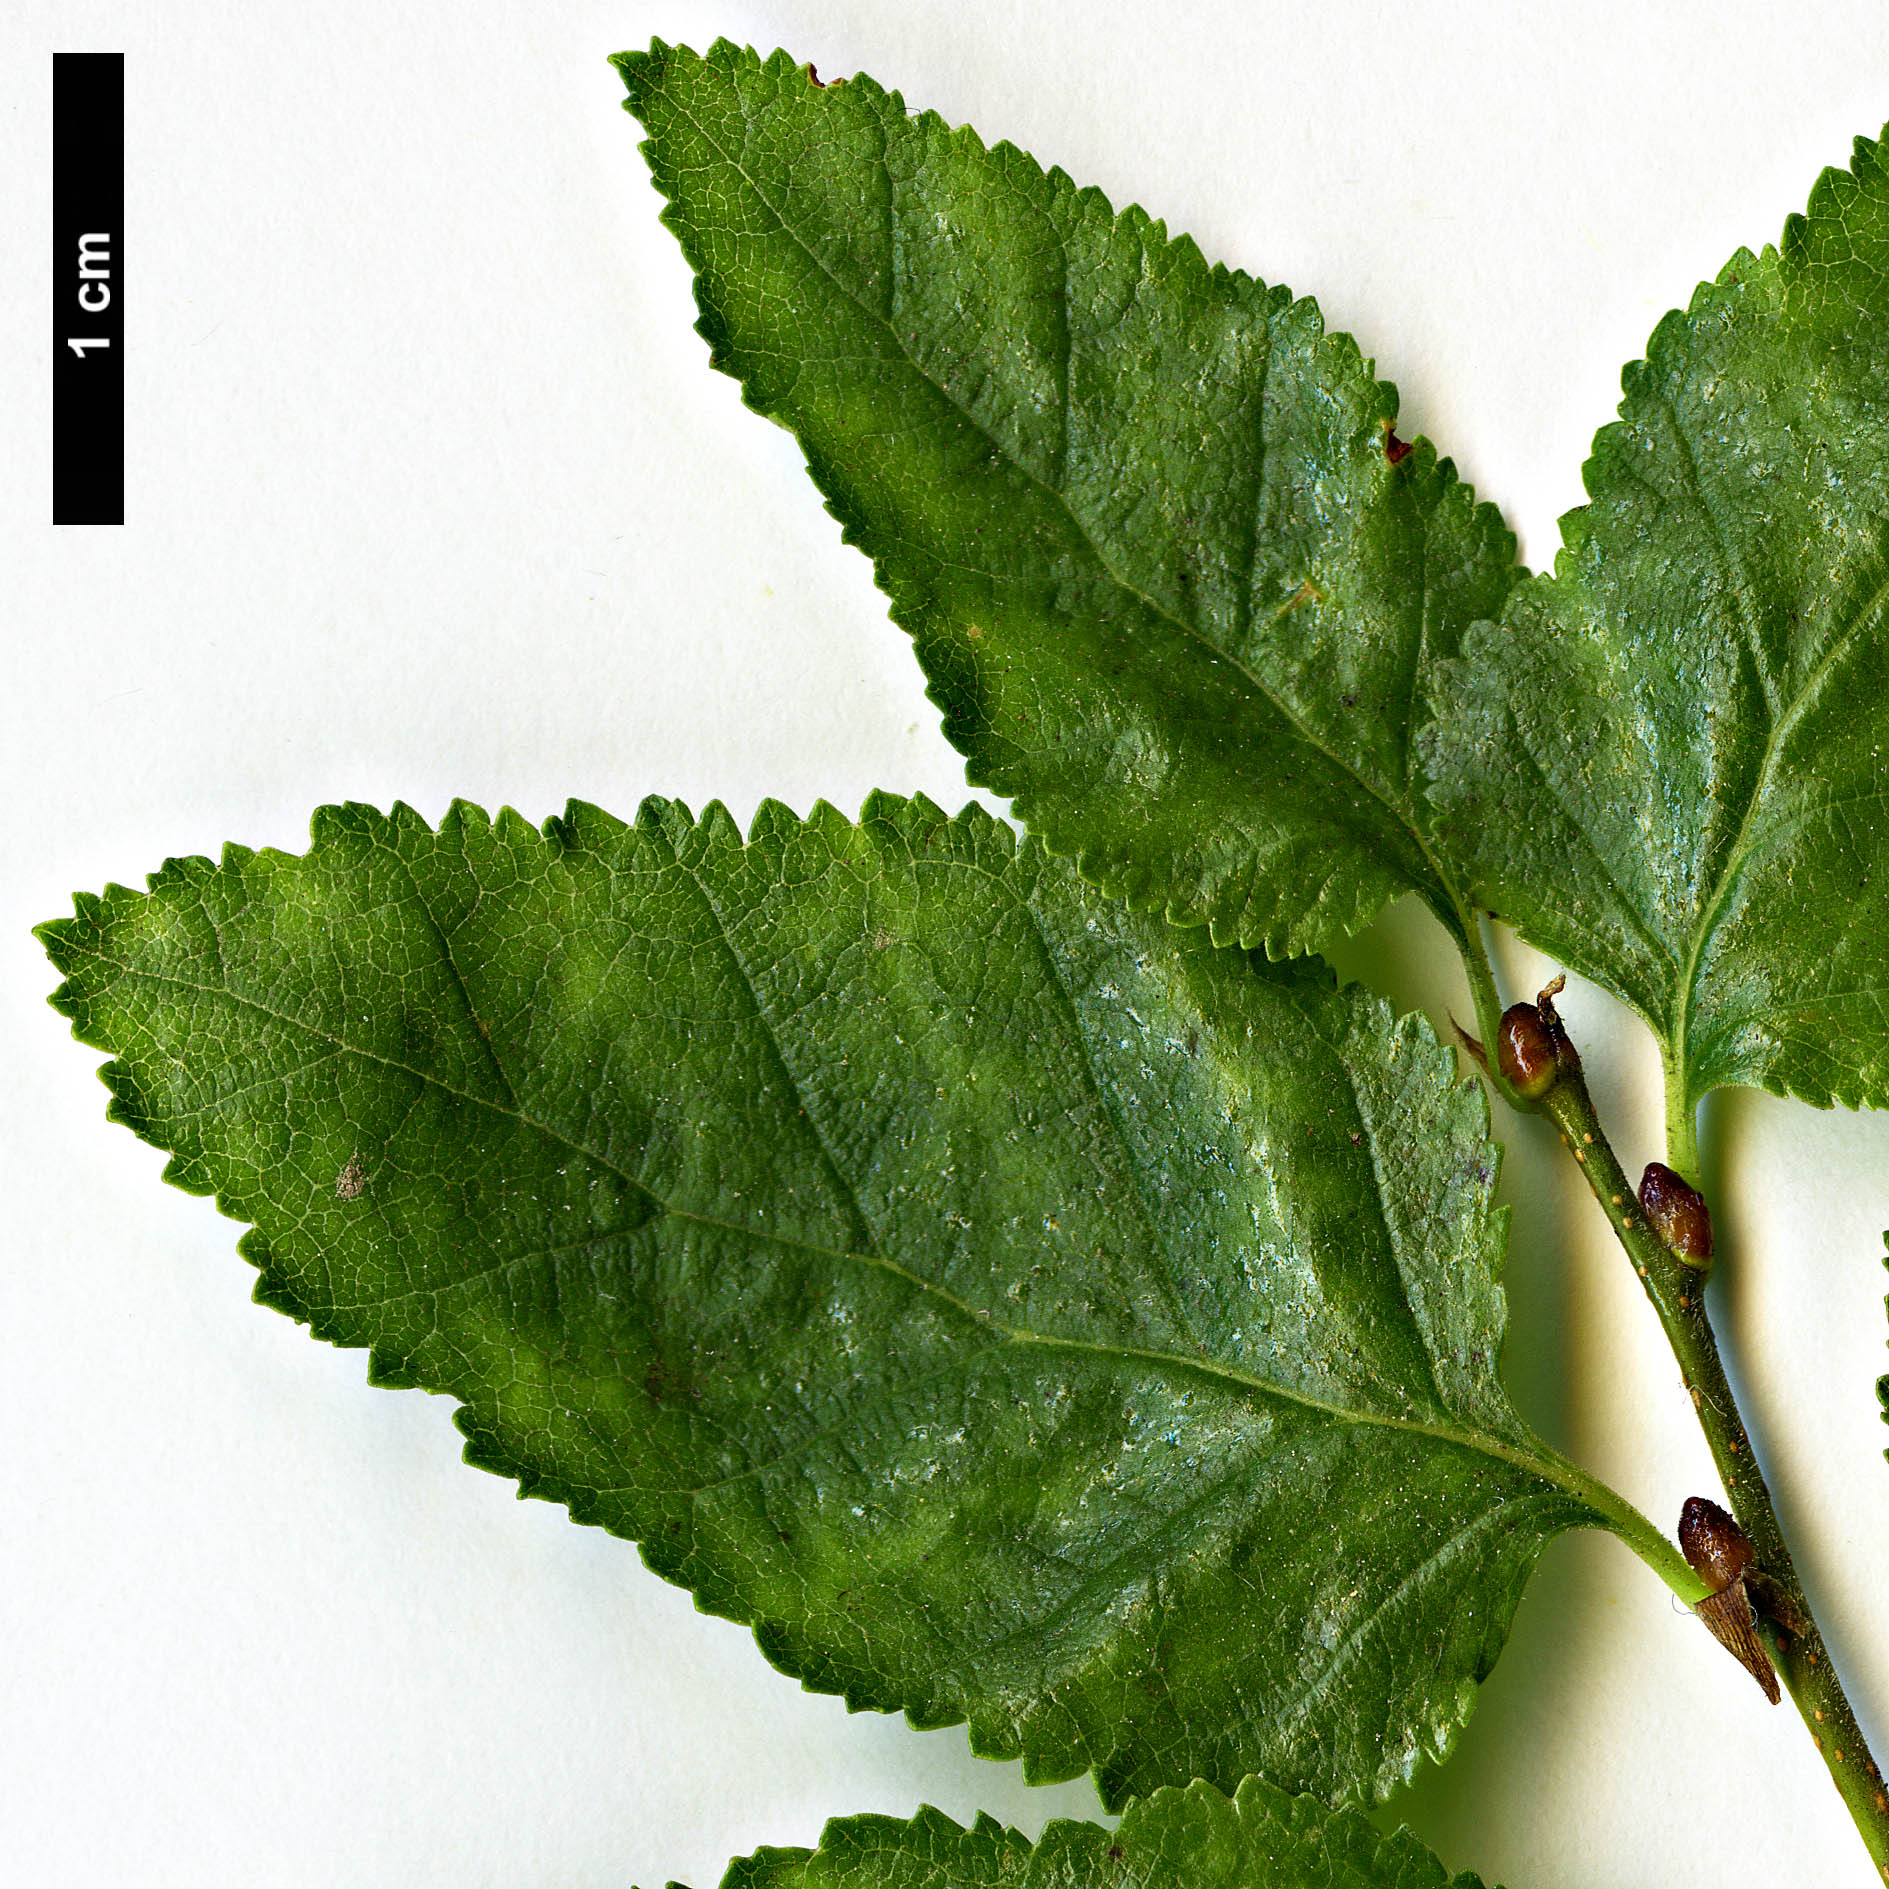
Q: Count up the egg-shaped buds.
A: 3